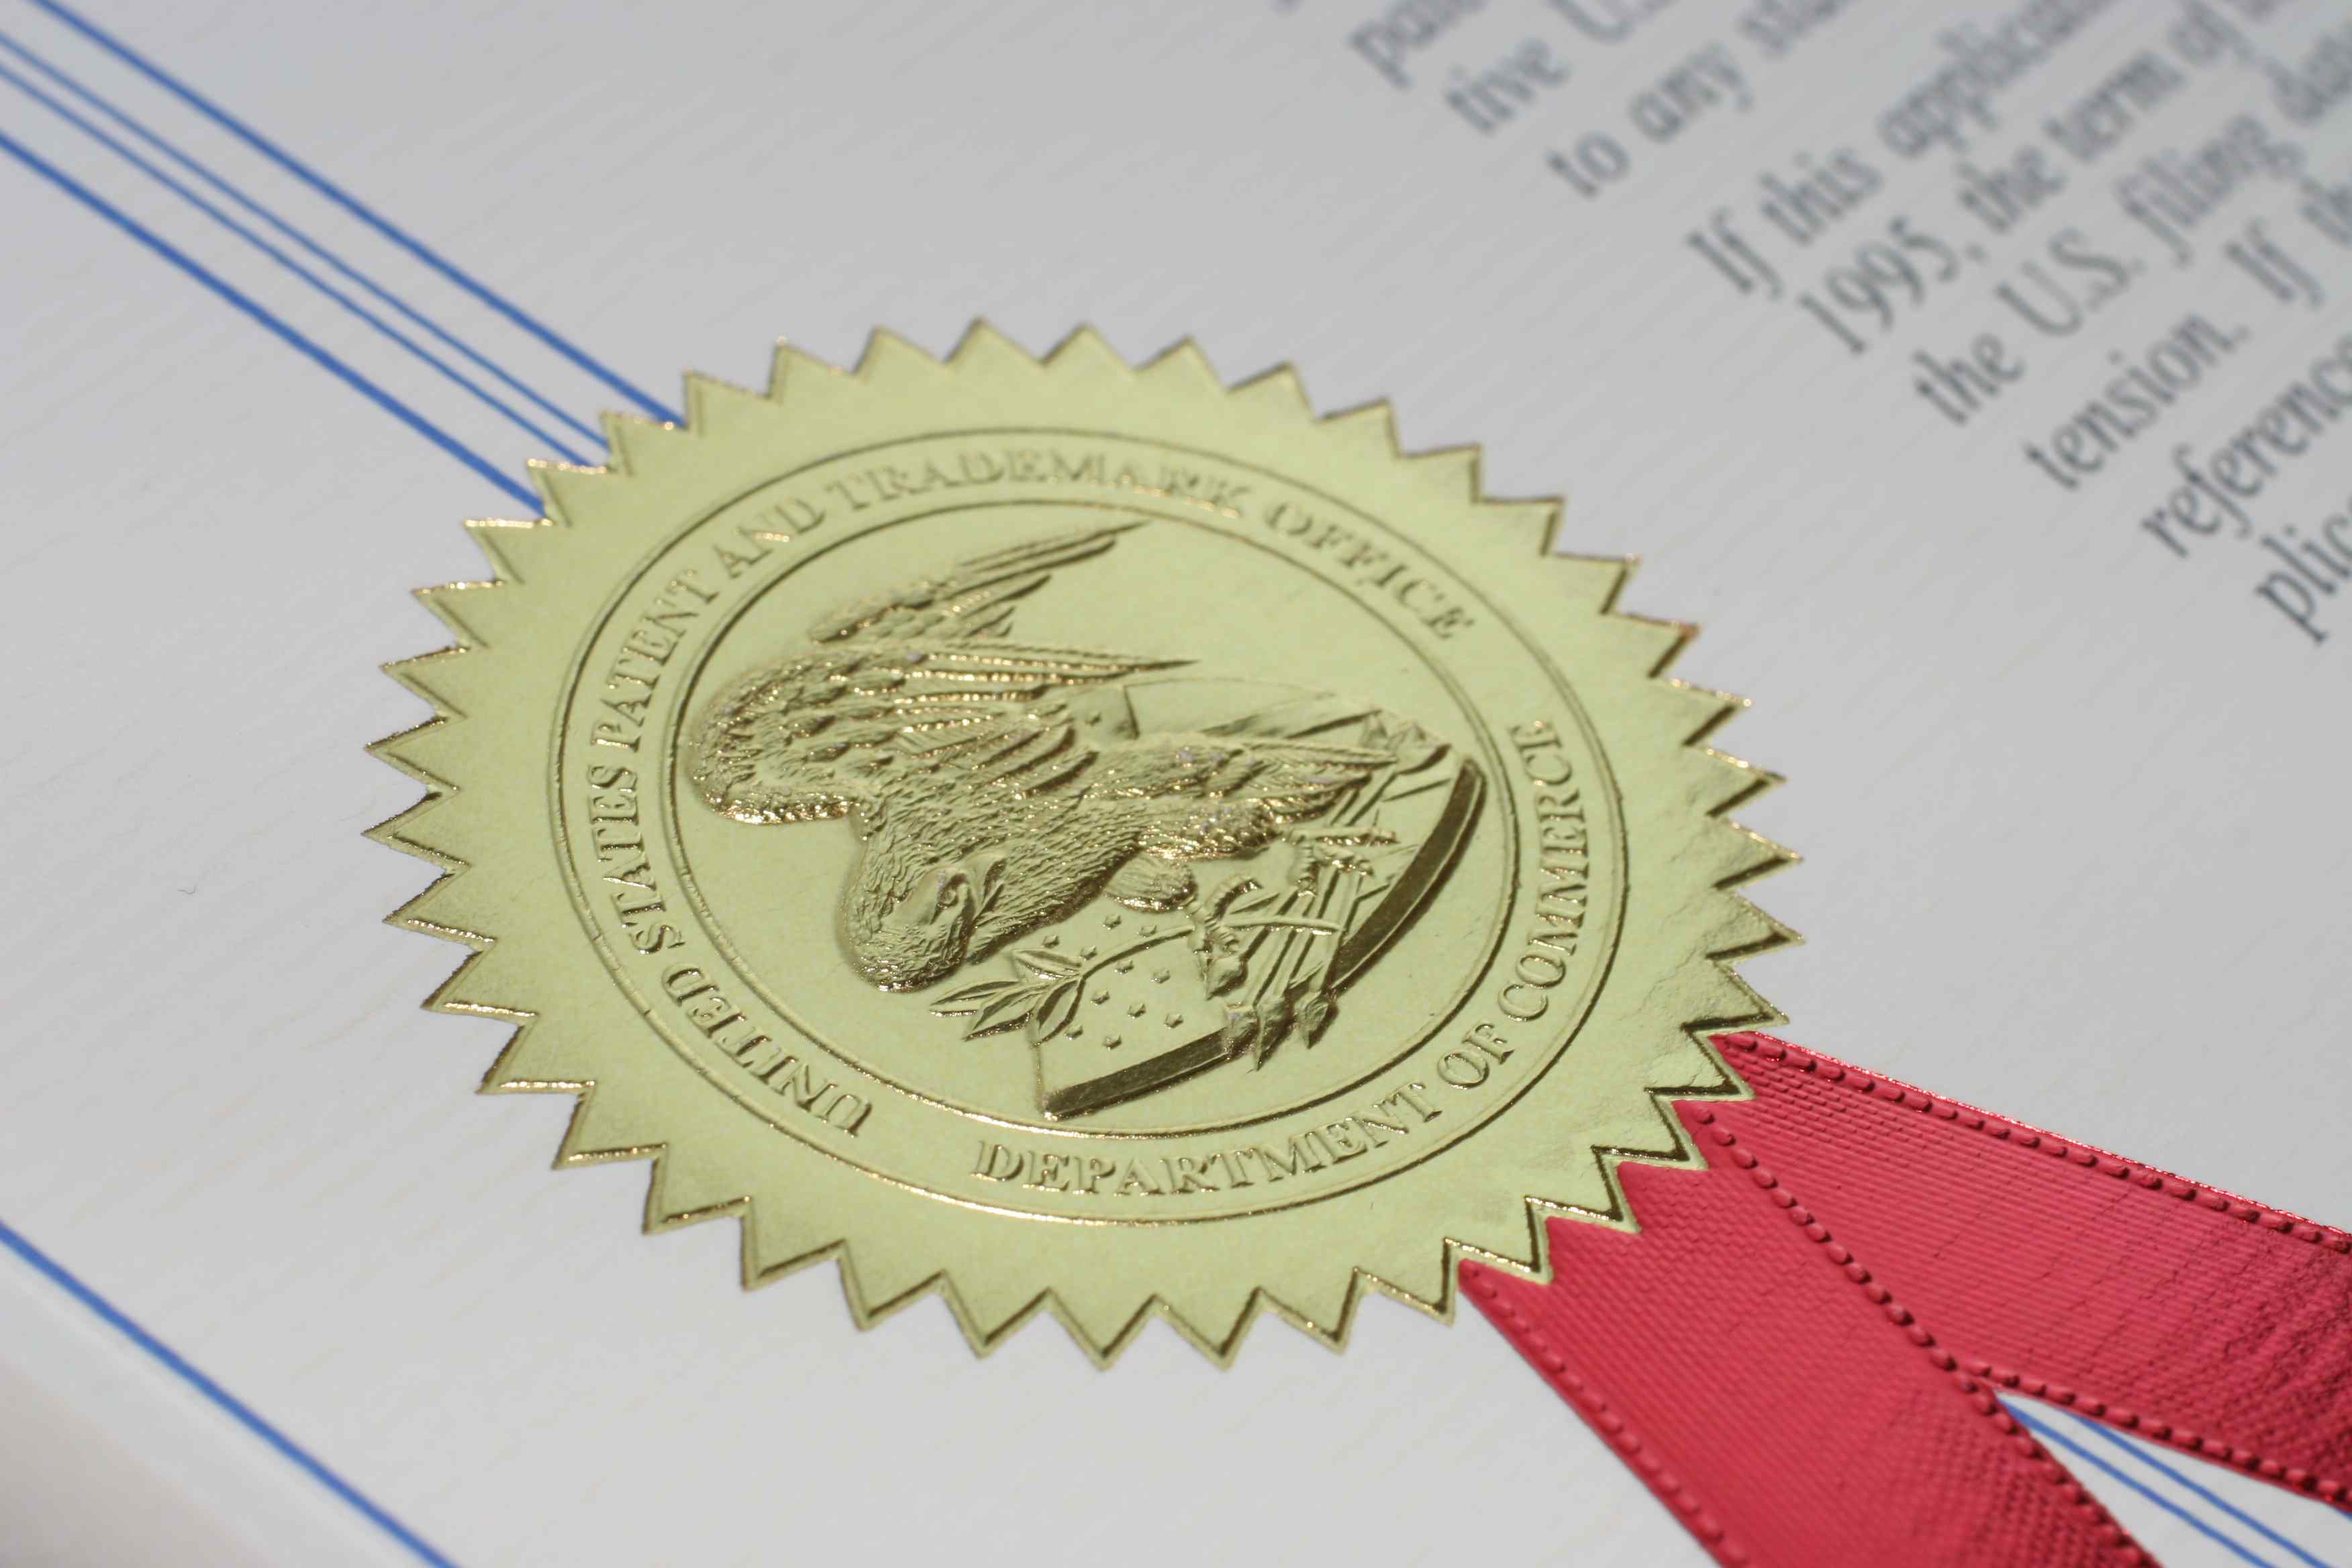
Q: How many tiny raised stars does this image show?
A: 12